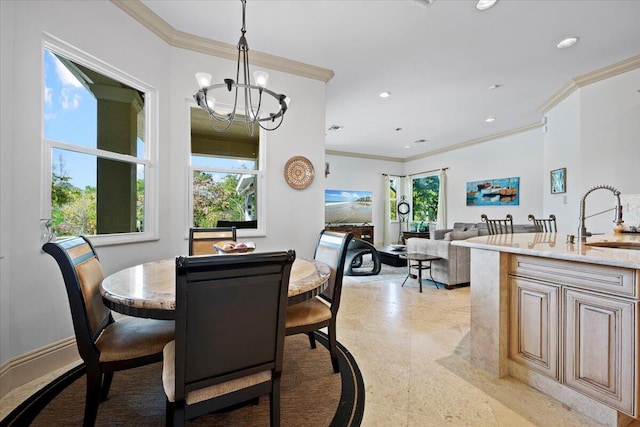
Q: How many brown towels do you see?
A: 0